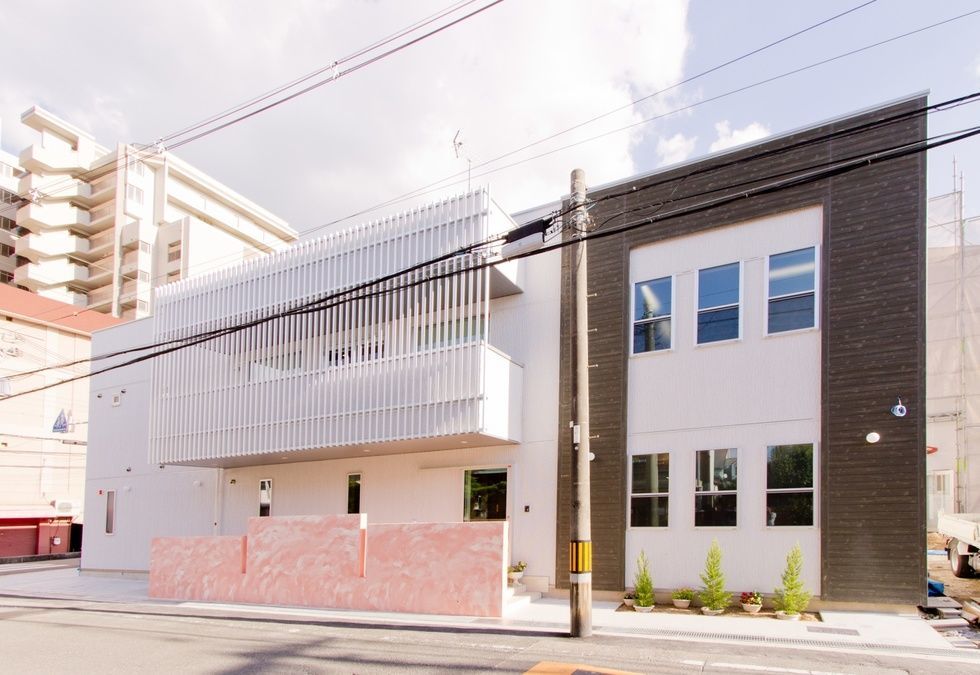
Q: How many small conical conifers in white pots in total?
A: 3